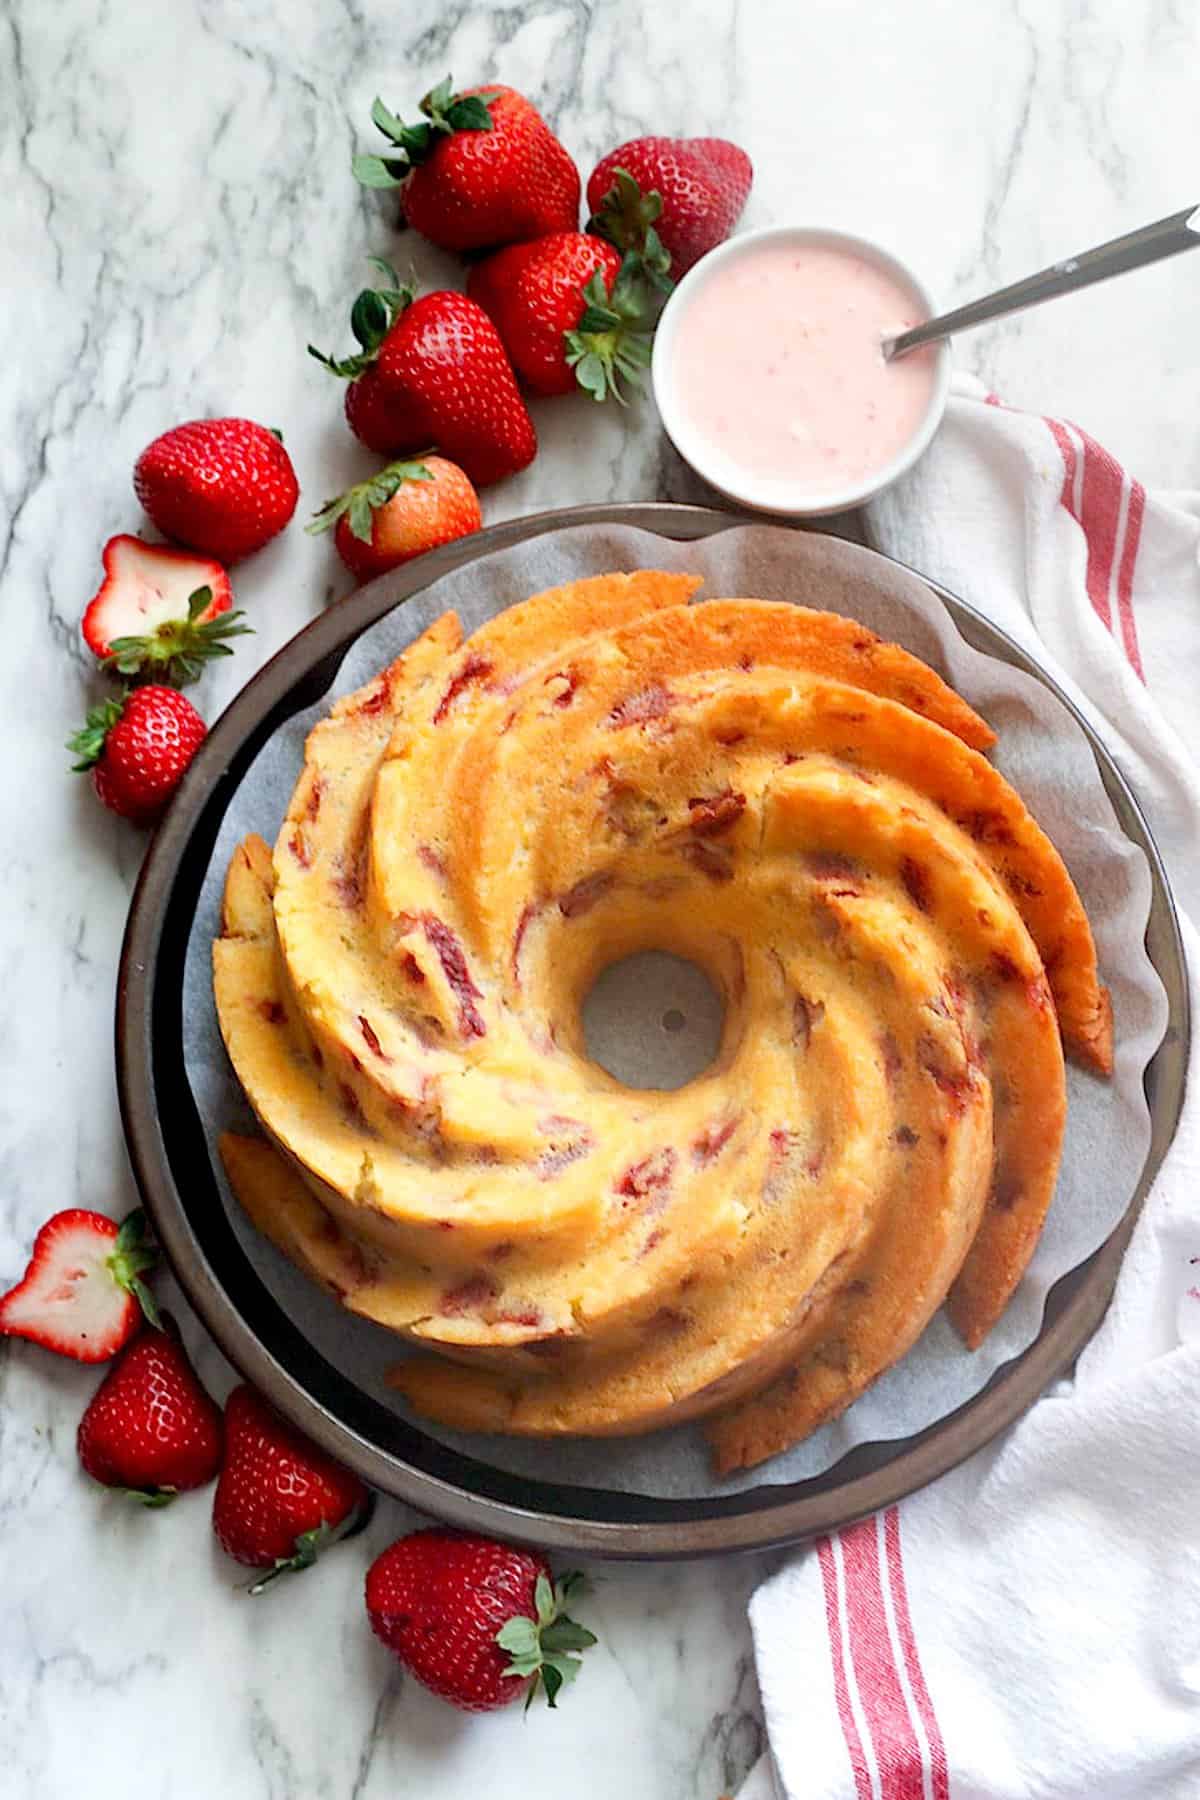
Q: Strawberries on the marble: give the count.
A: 12